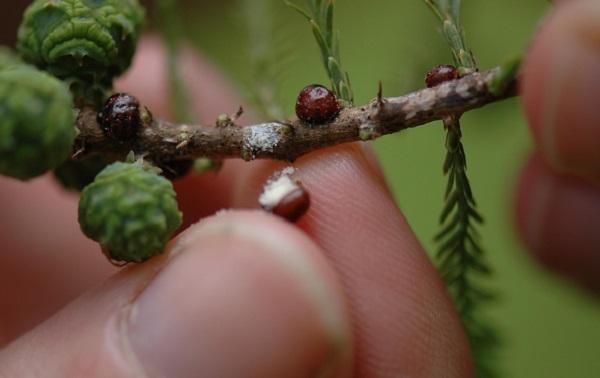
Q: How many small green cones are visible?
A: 3